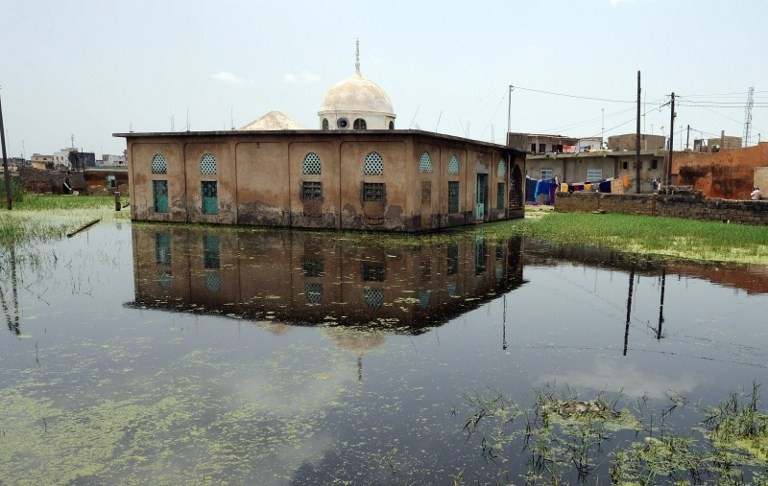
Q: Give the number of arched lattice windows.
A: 7